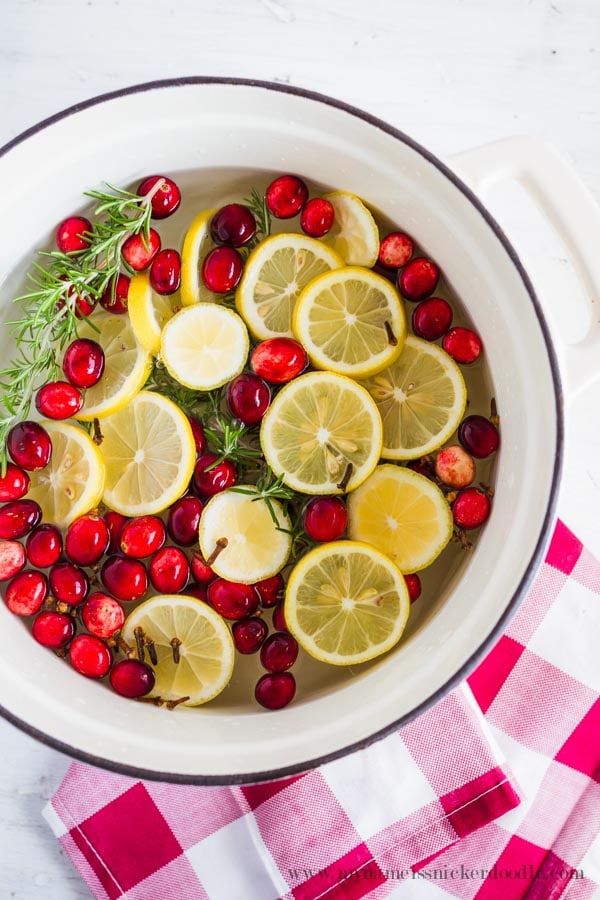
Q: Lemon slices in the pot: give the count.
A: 15